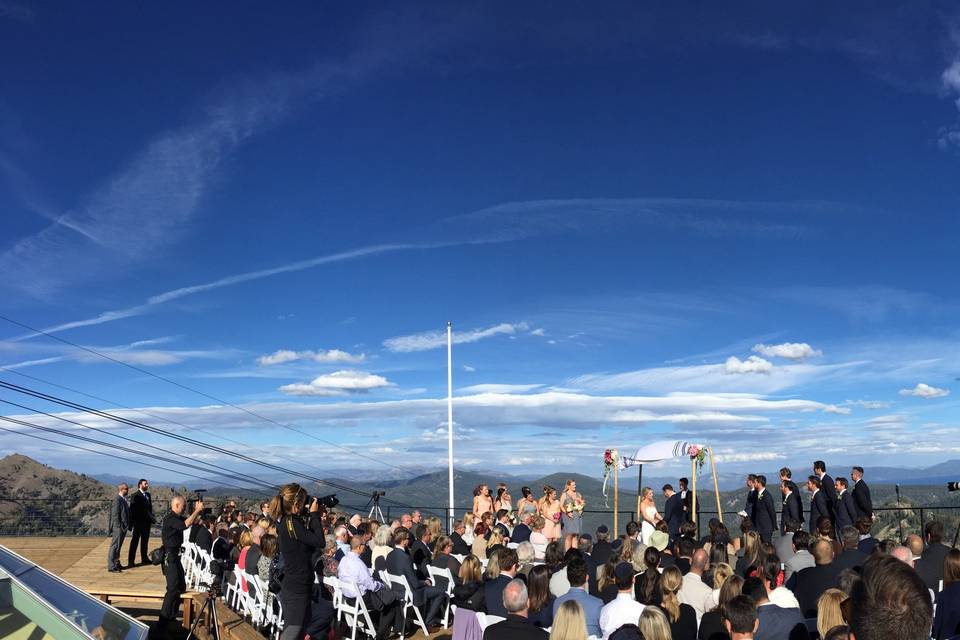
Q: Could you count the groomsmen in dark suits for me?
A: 8